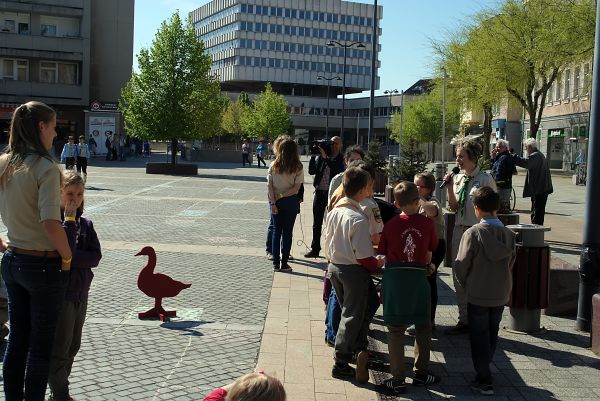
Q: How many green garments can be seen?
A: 2